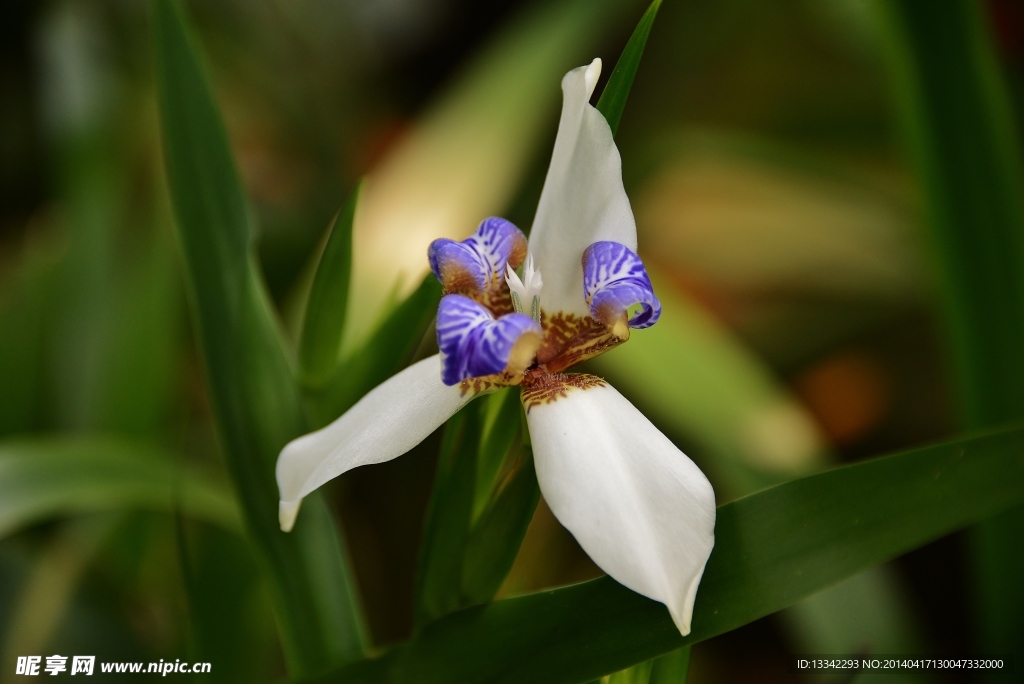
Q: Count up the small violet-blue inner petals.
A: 3